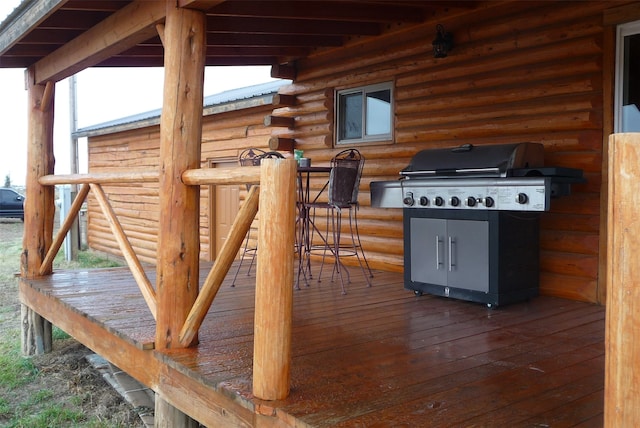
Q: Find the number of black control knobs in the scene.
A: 6